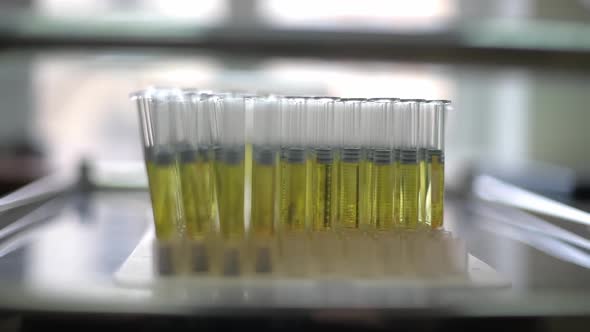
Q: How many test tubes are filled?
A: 10